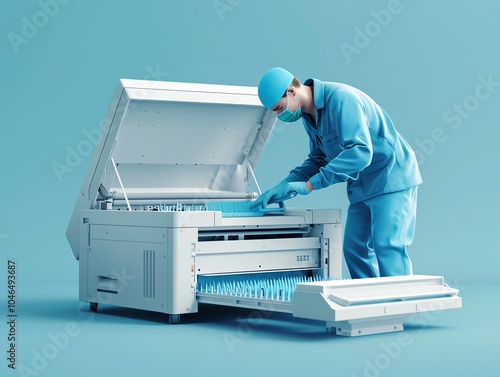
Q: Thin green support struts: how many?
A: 0